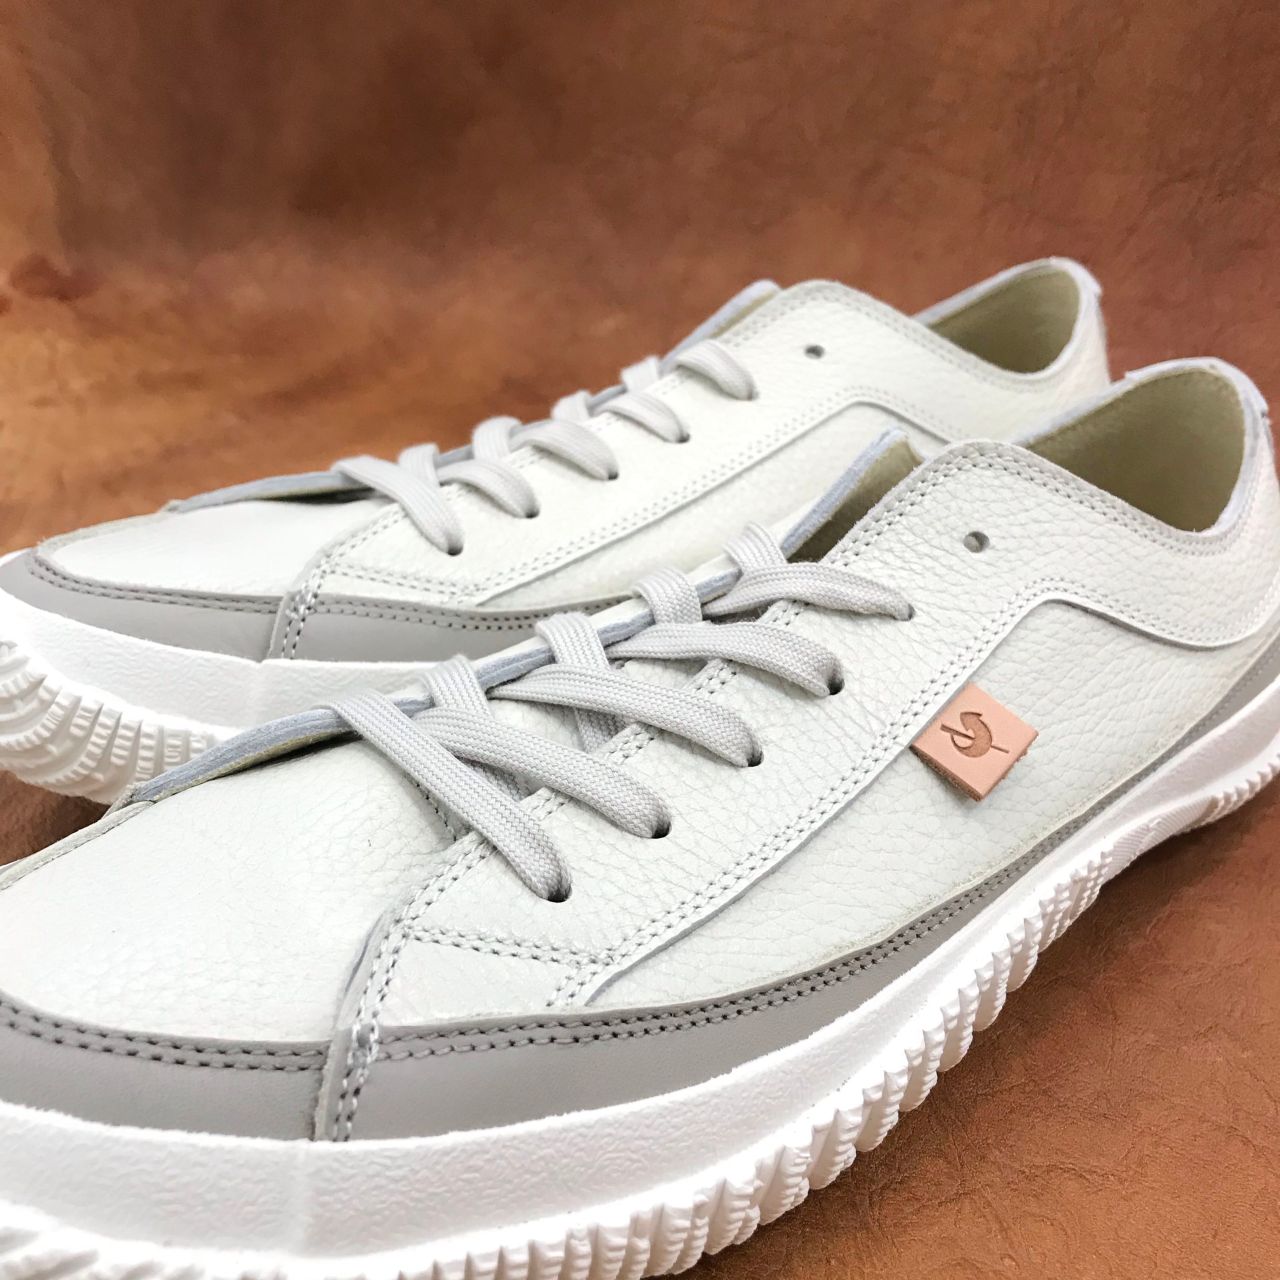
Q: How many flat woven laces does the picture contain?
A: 2